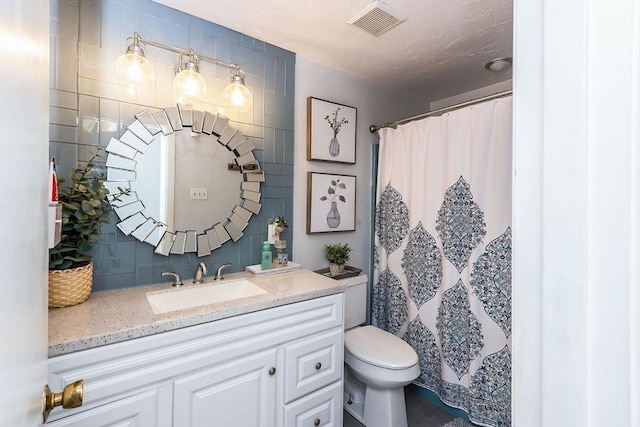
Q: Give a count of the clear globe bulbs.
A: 3